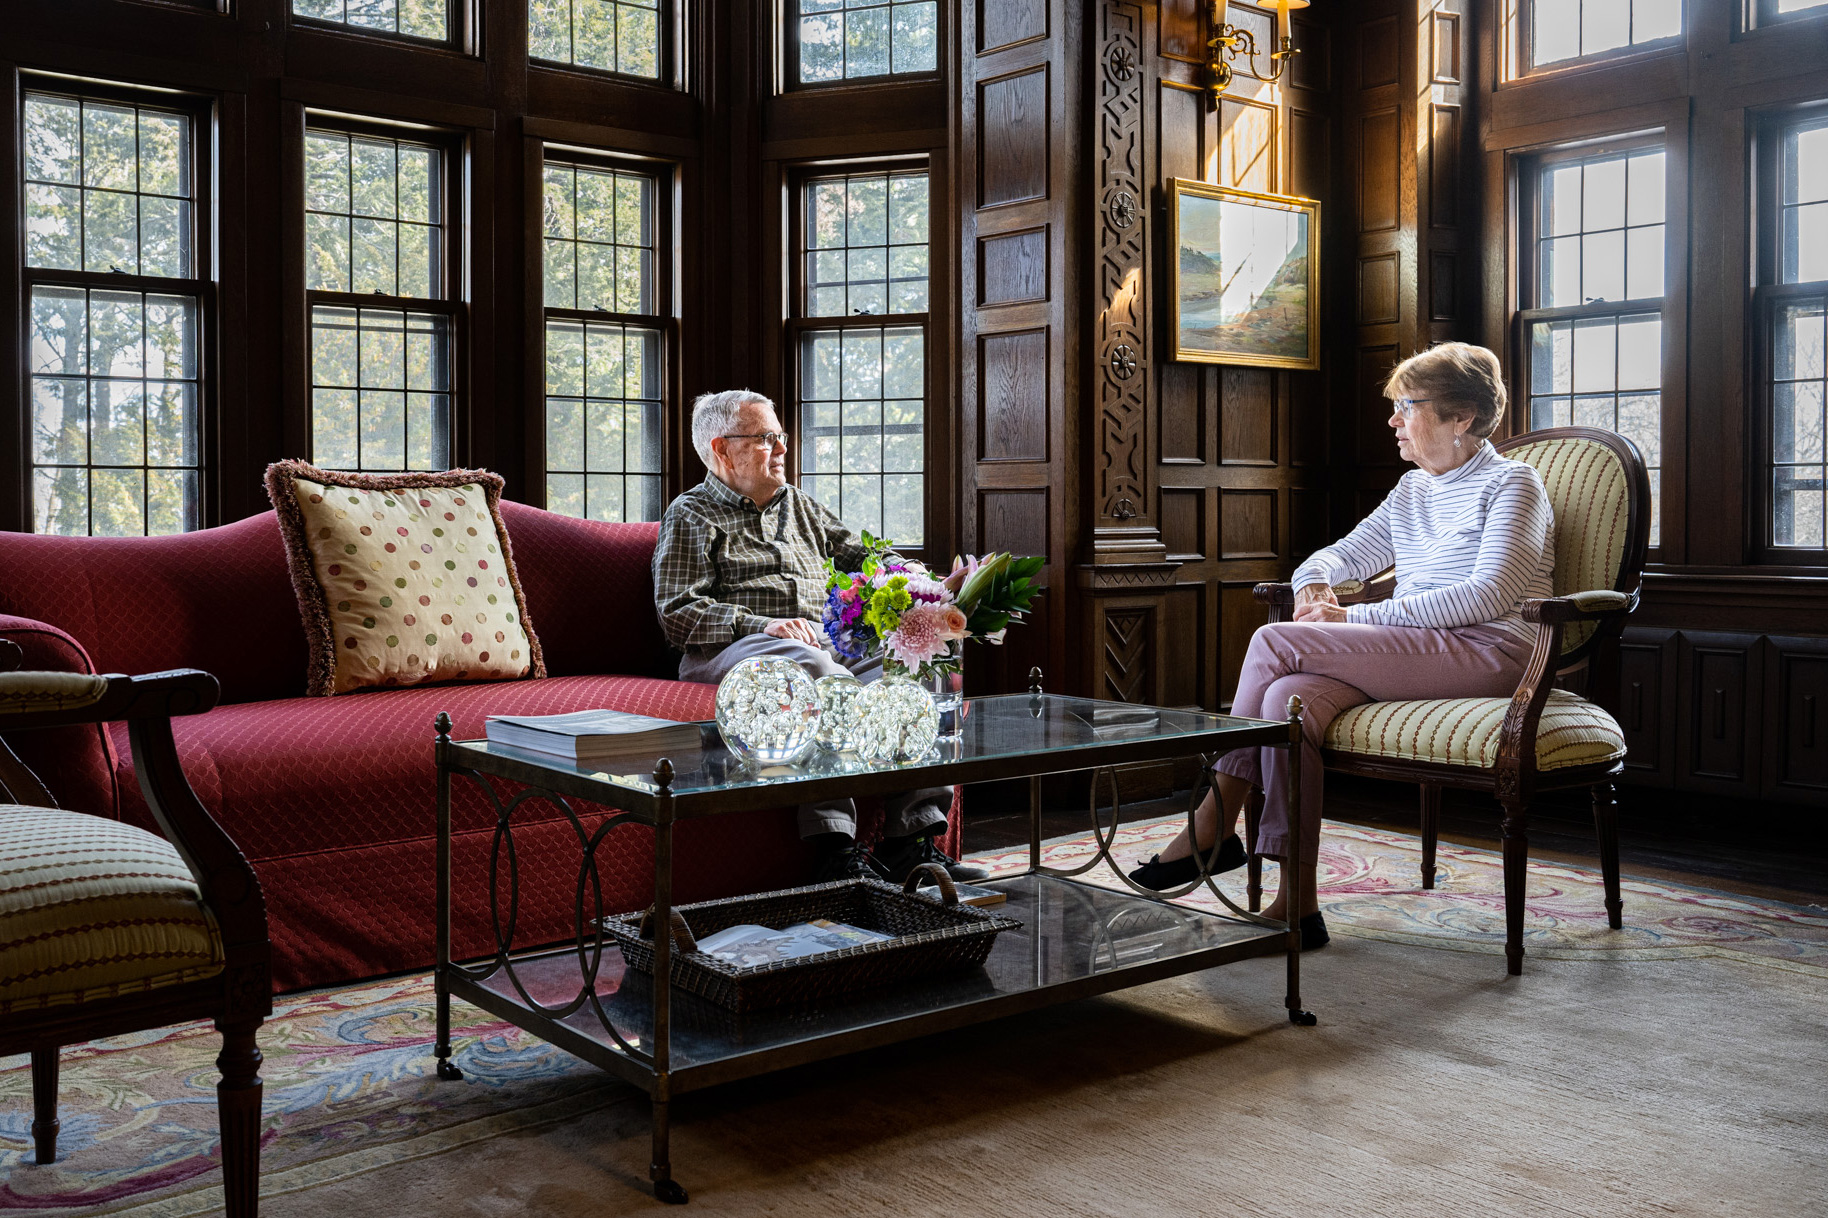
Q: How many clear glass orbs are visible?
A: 3